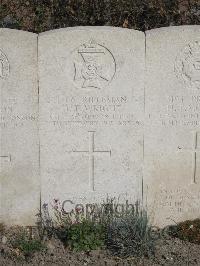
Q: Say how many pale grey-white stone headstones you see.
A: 3